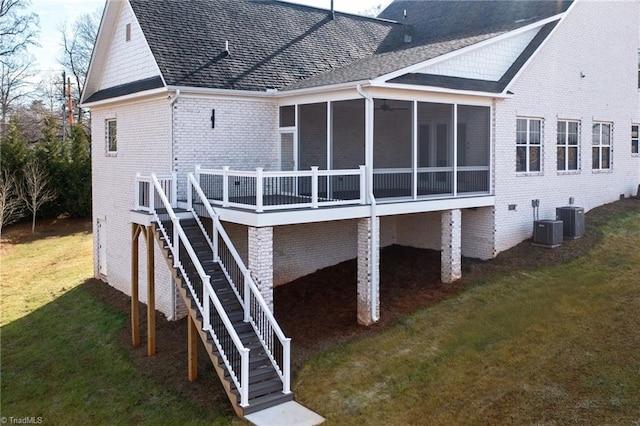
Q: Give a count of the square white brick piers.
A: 3